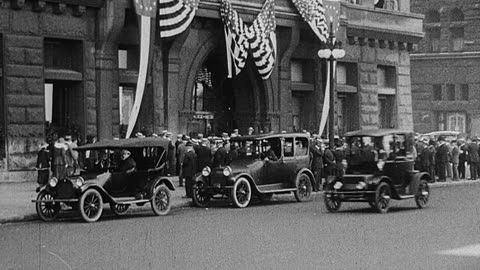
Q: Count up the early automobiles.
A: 3